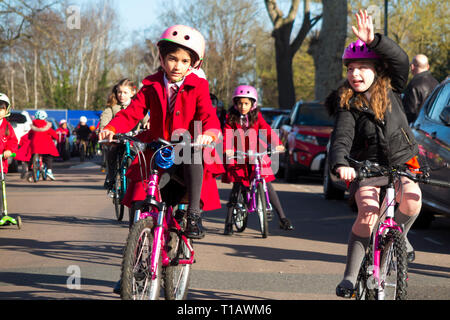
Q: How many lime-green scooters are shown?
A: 1